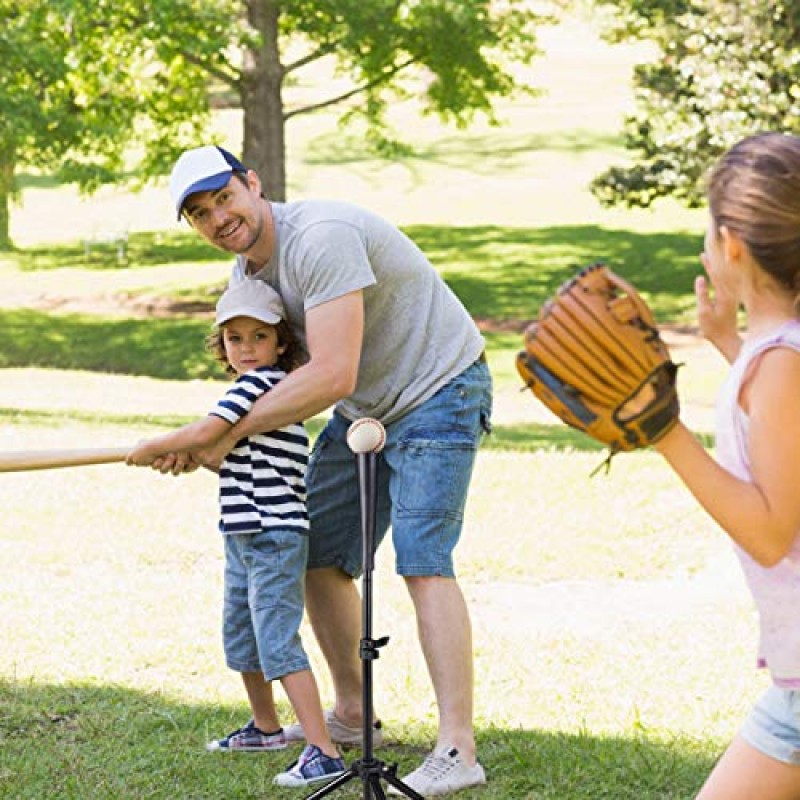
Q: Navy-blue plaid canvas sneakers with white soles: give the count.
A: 2